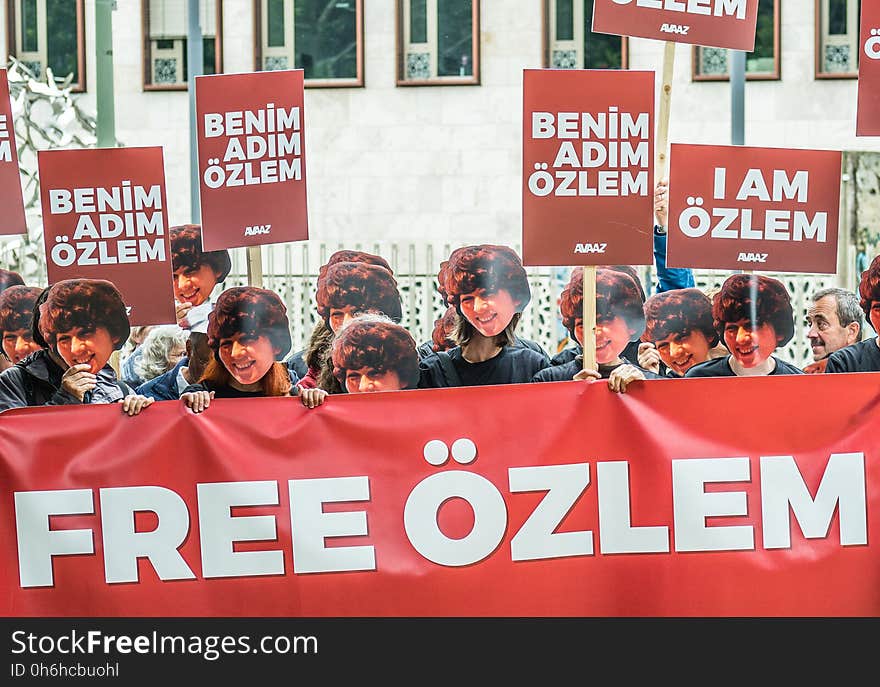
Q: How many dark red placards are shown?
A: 7